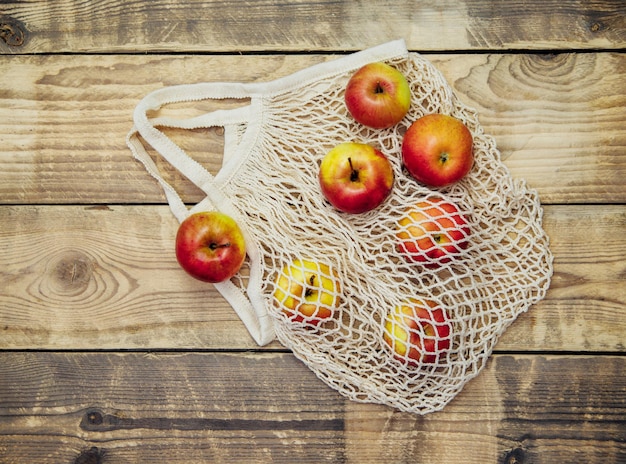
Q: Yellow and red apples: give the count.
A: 7